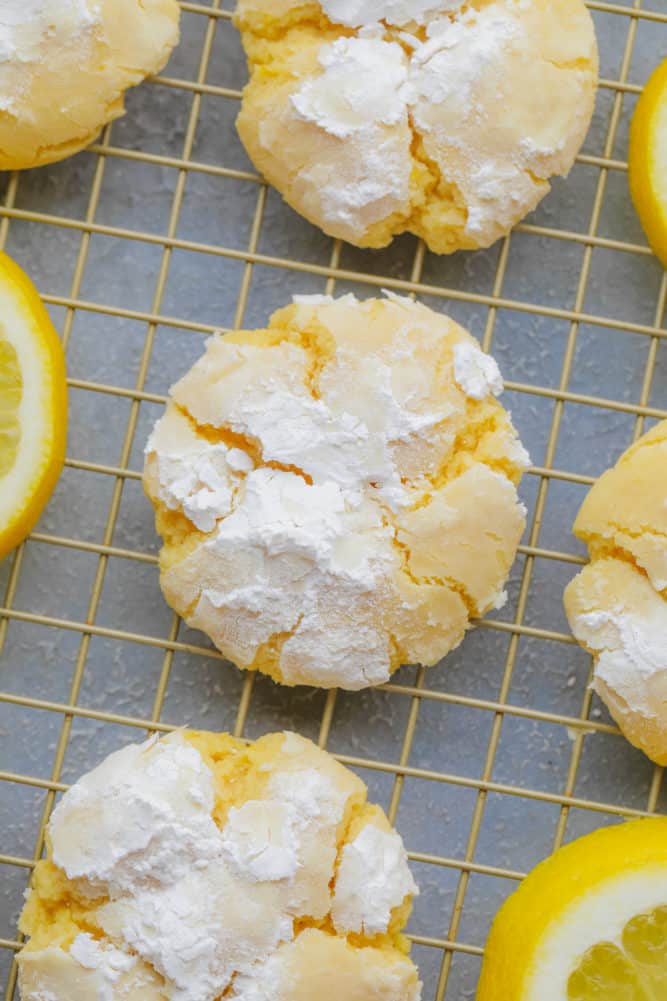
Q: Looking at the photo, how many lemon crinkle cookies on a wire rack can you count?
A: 5